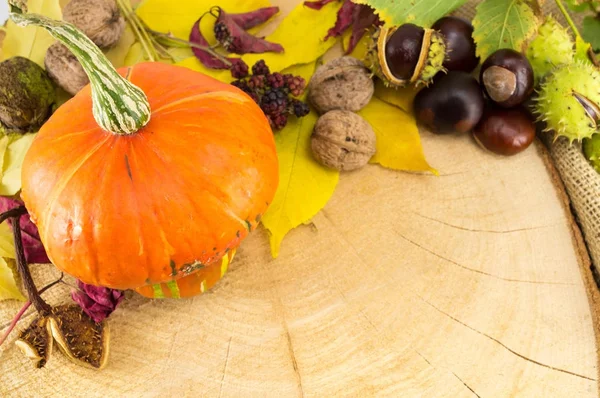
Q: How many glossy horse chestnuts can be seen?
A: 5